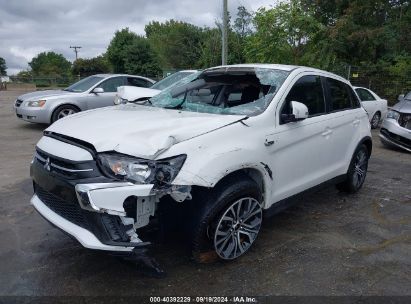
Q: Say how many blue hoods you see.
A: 0